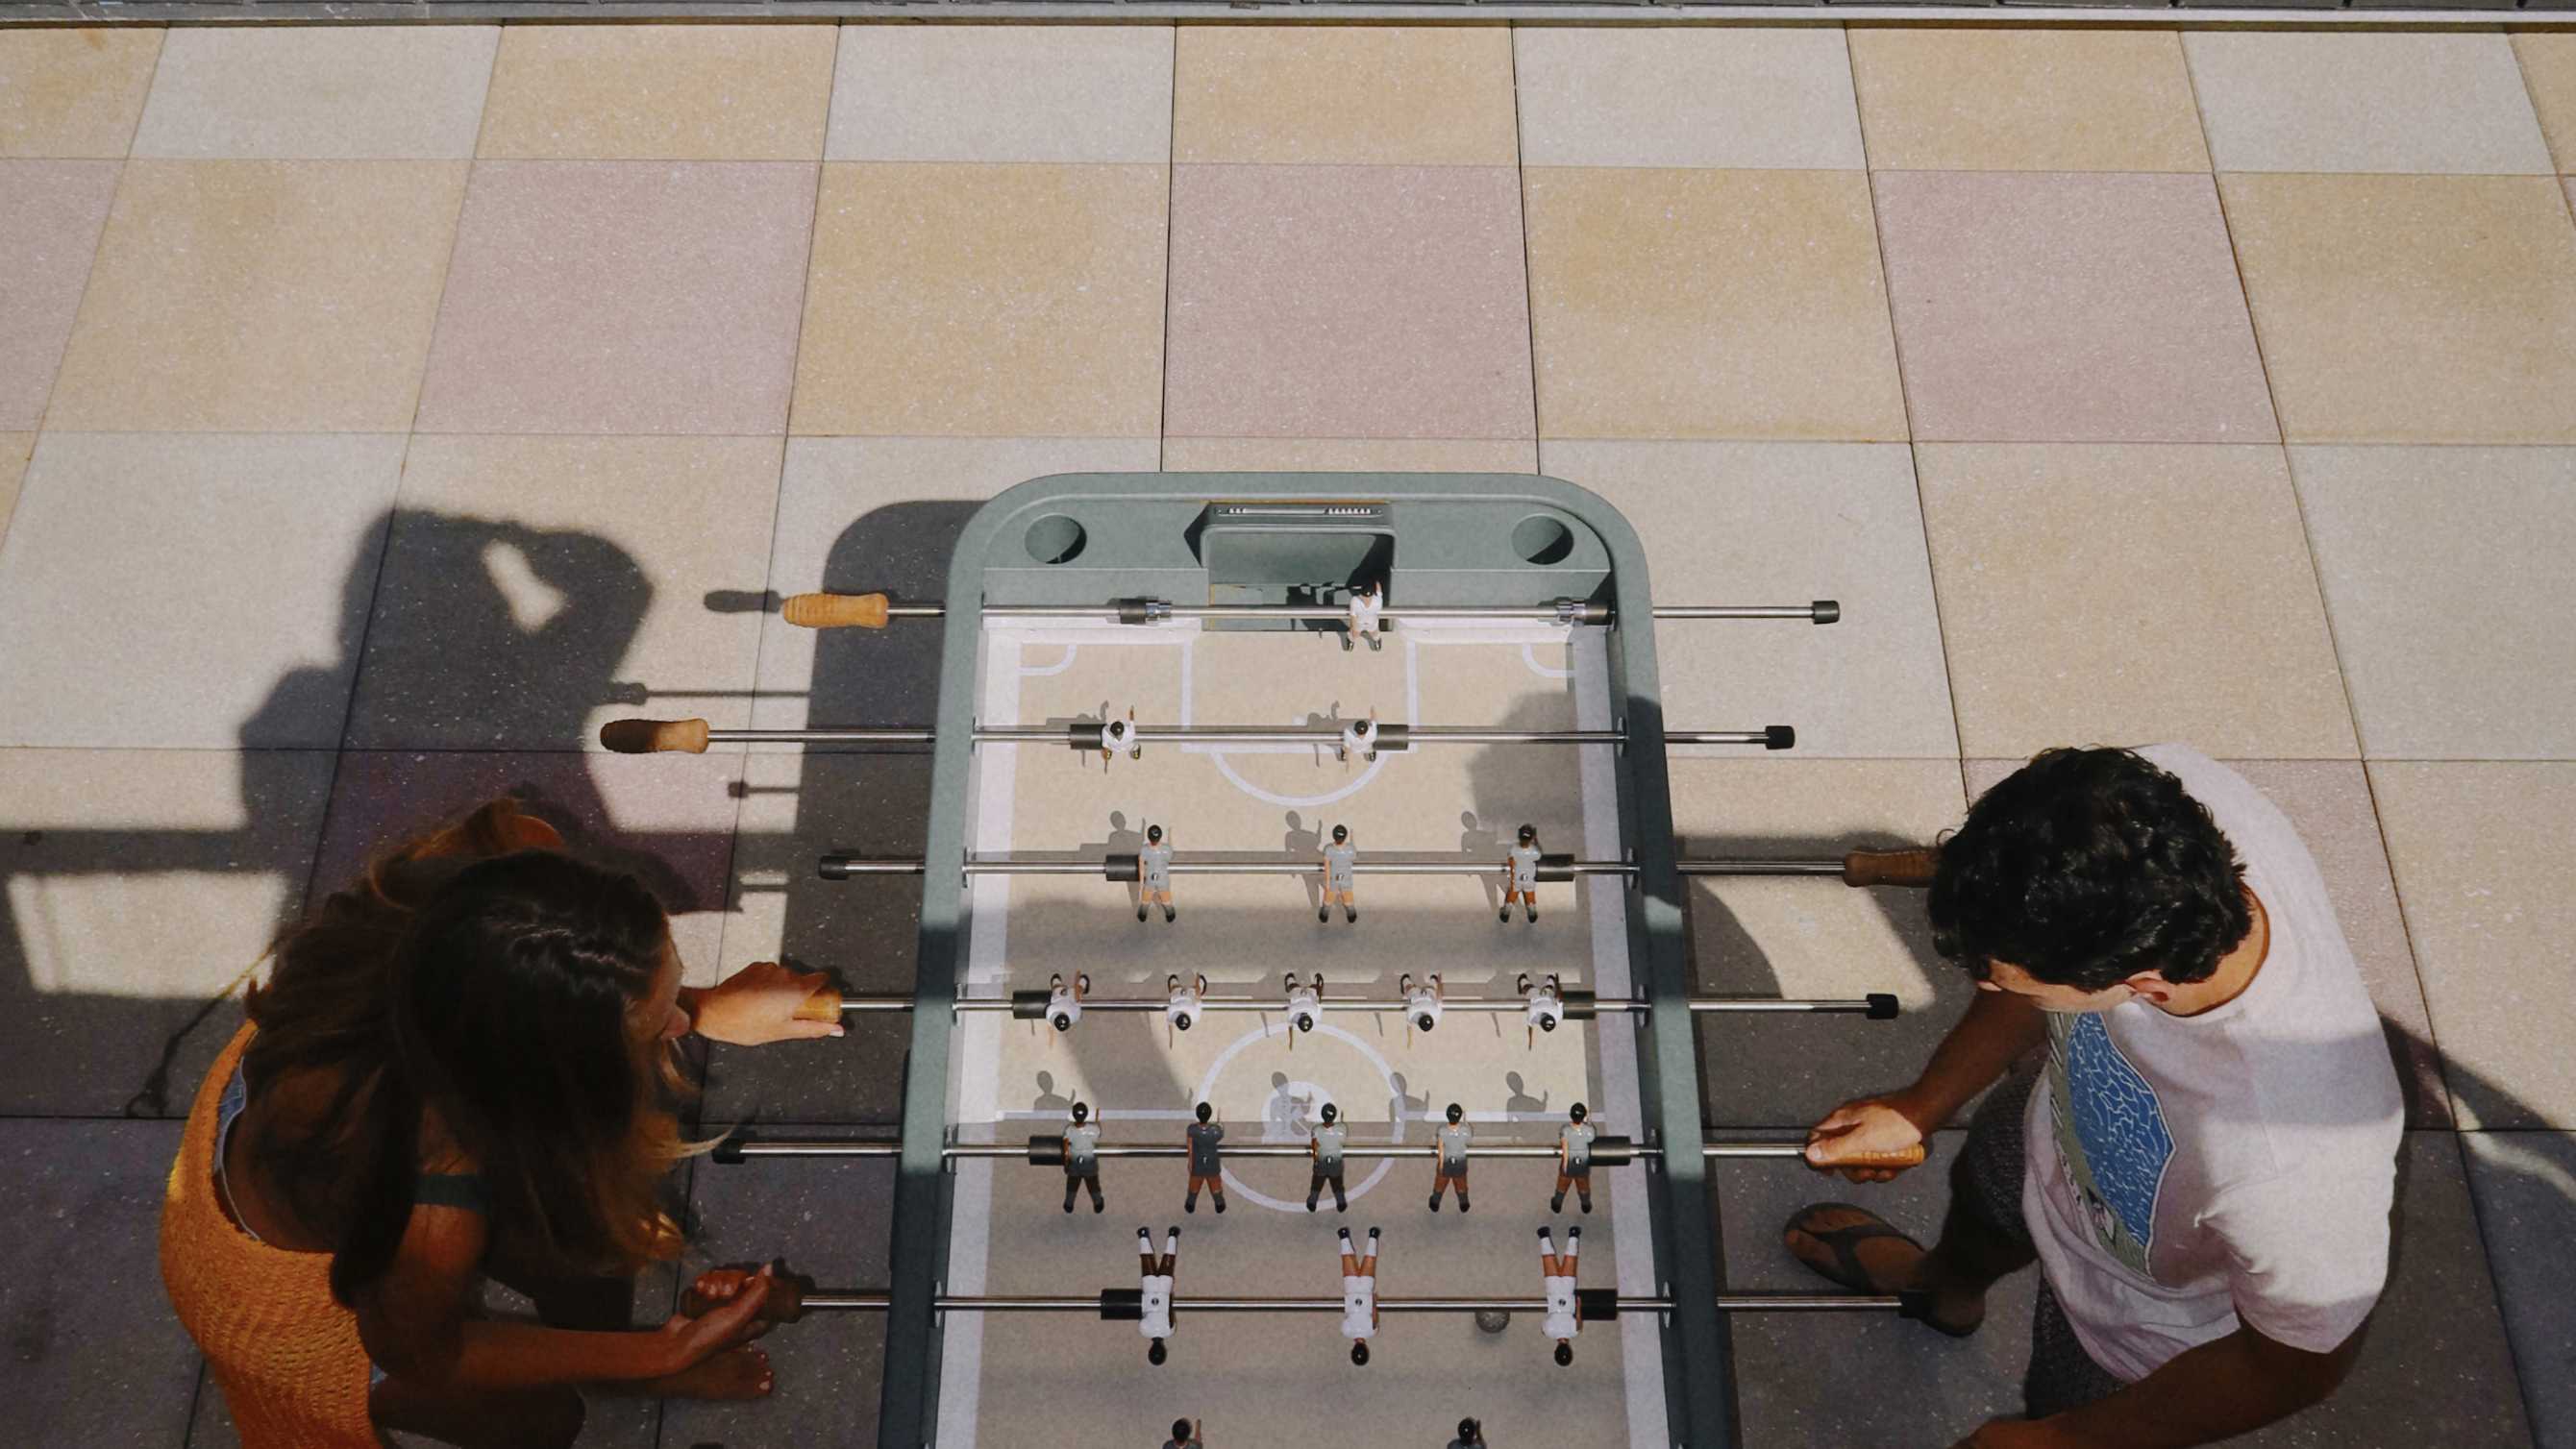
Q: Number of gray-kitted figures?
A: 10